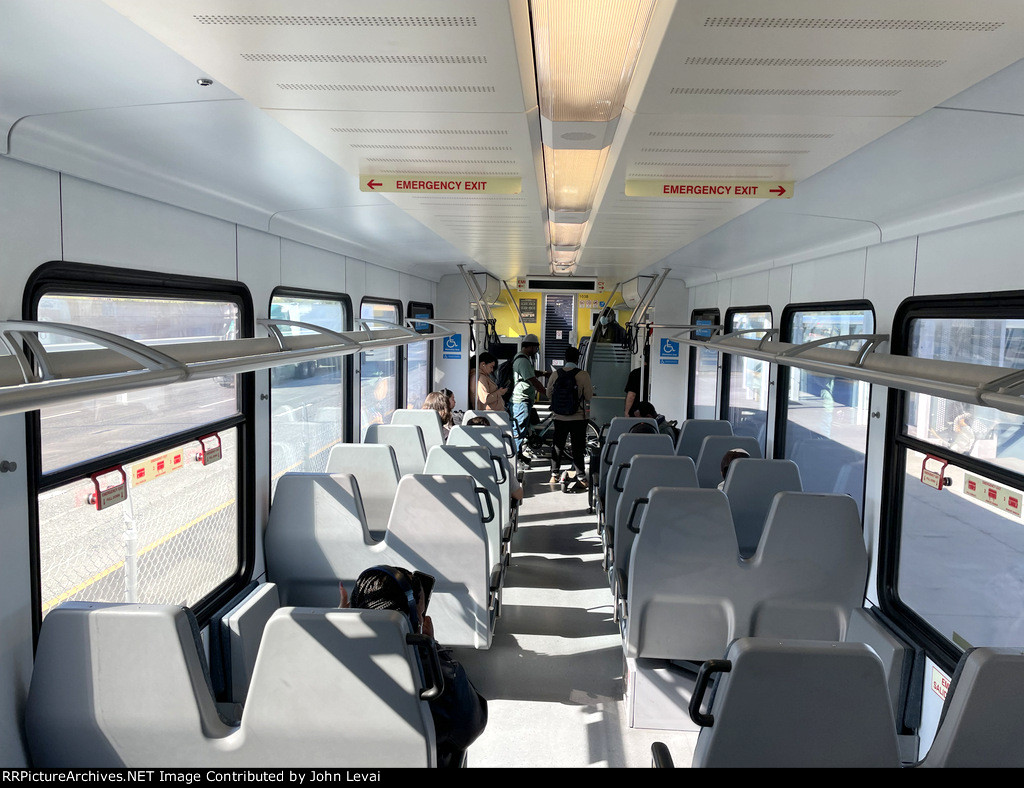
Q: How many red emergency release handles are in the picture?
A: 3